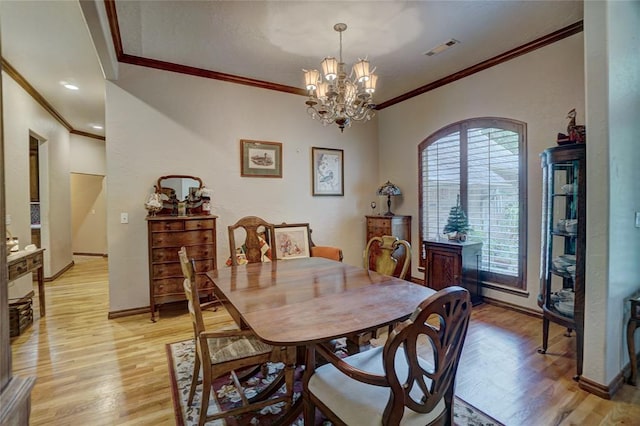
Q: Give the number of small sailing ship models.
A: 0